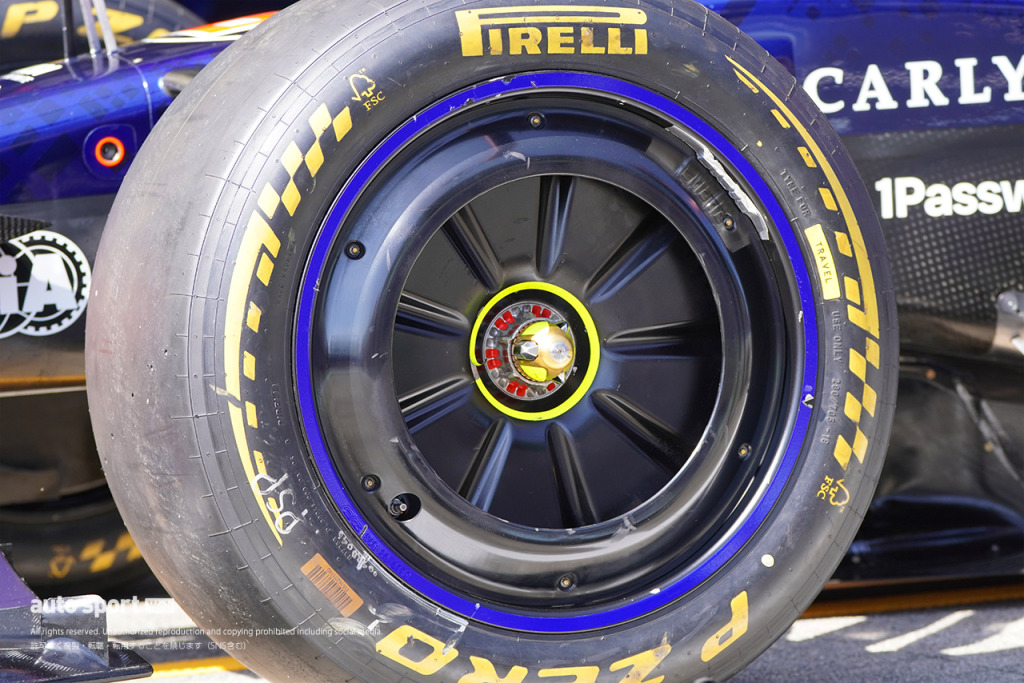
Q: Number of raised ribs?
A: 9